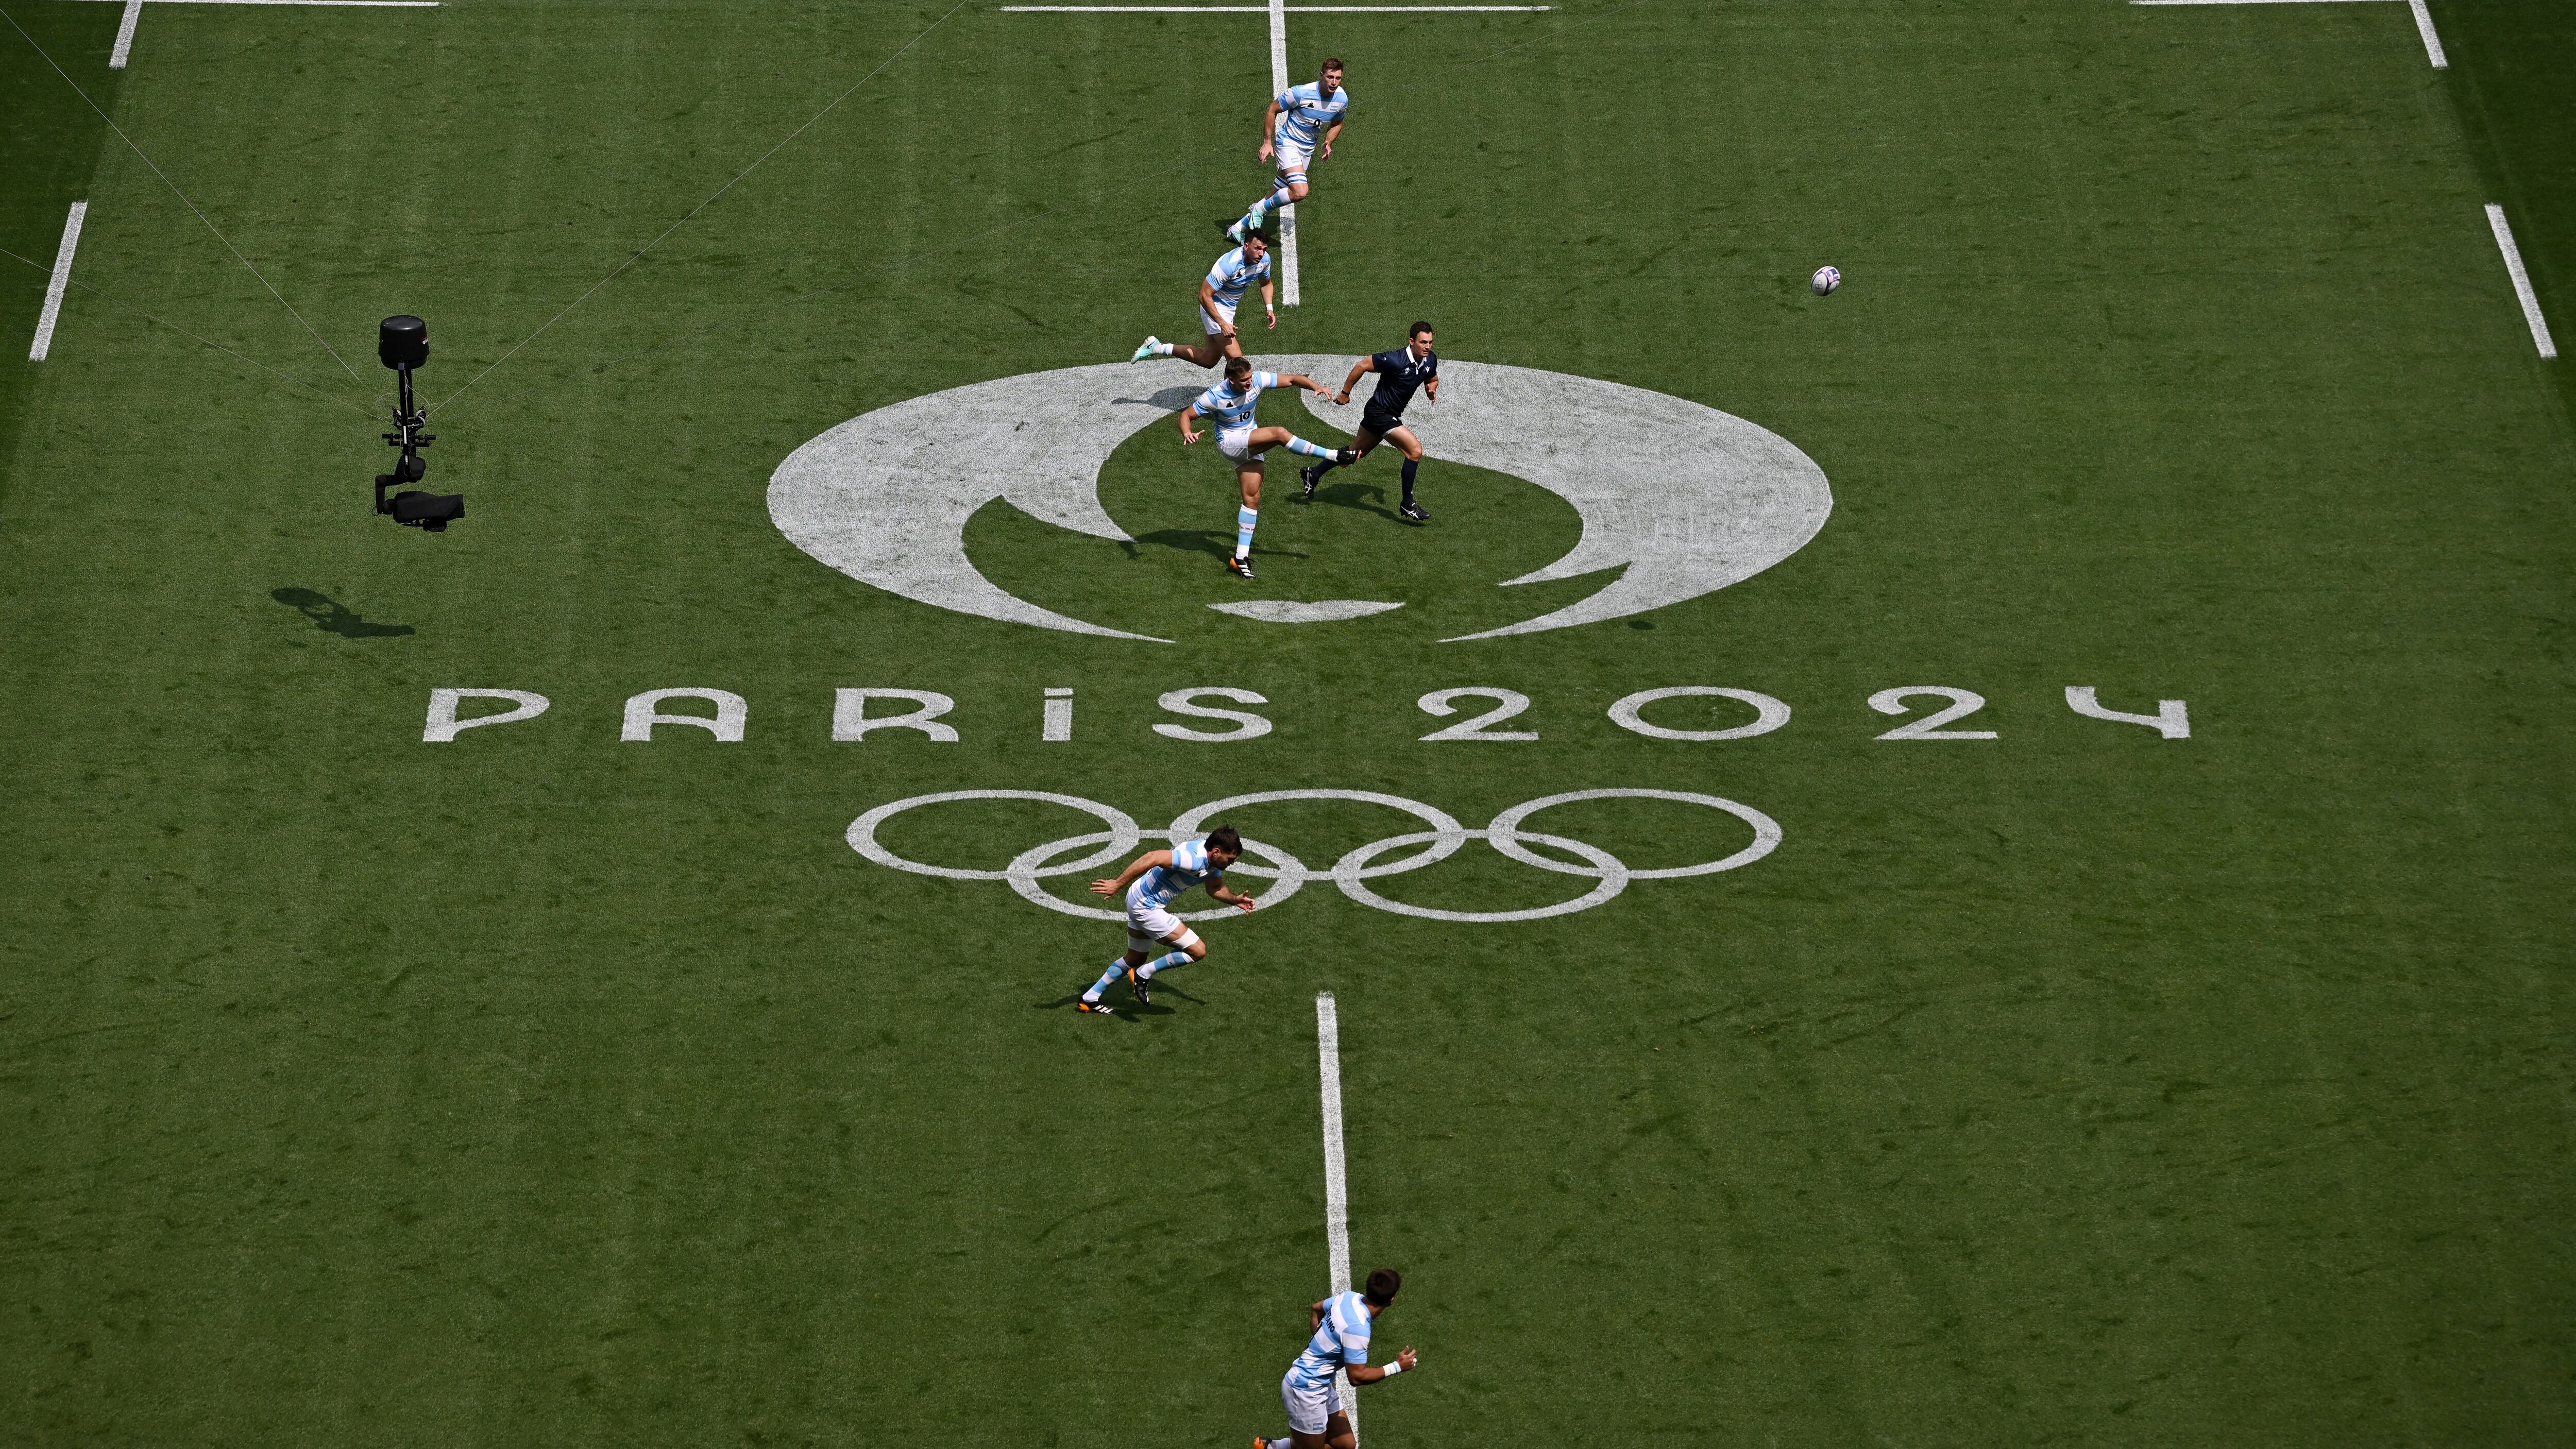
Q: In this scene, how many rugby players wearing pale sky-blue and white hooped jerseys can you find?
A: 5